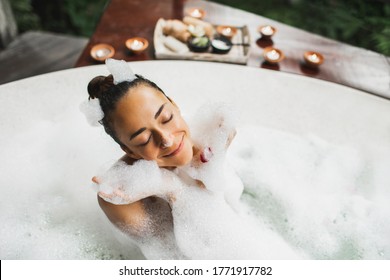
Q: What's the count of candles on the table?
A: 7